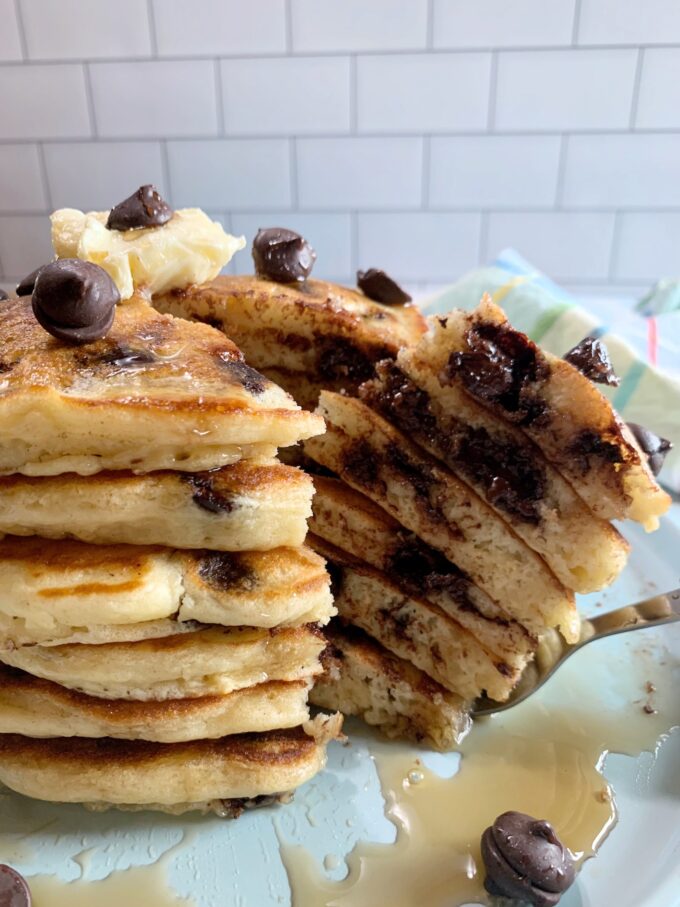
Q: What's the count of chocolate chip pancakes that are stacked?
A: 6